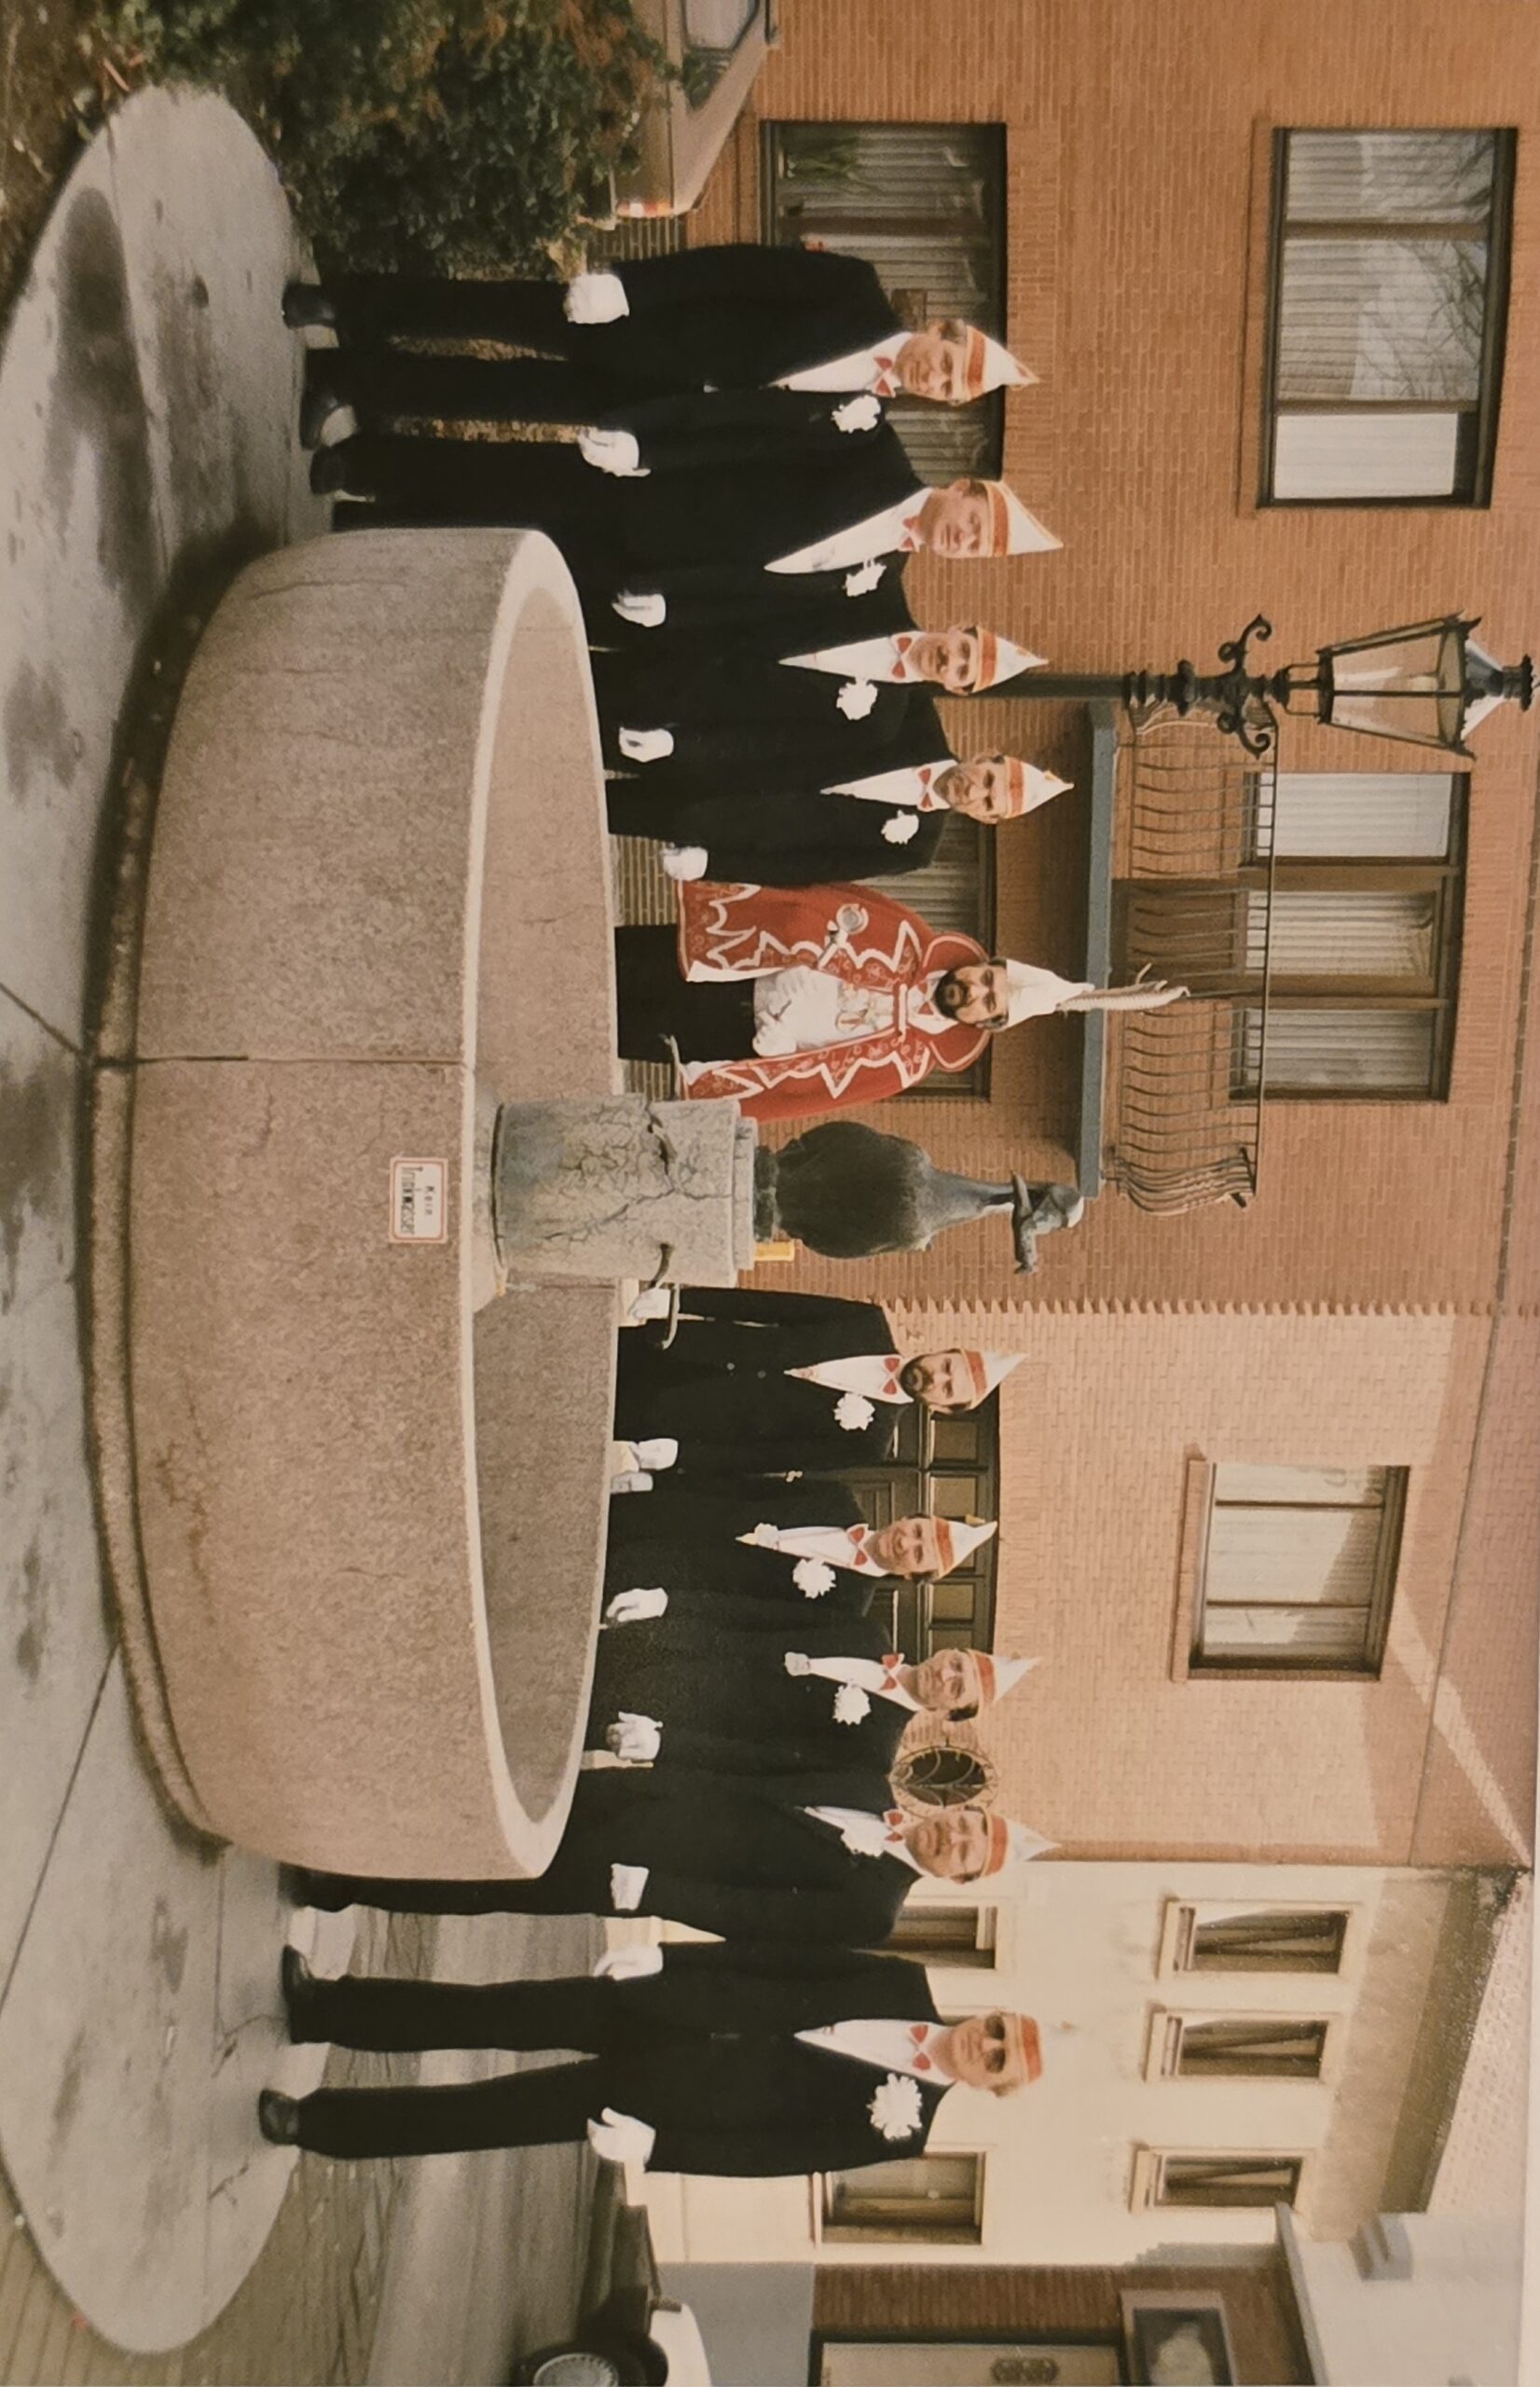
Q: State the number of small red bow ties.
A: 10